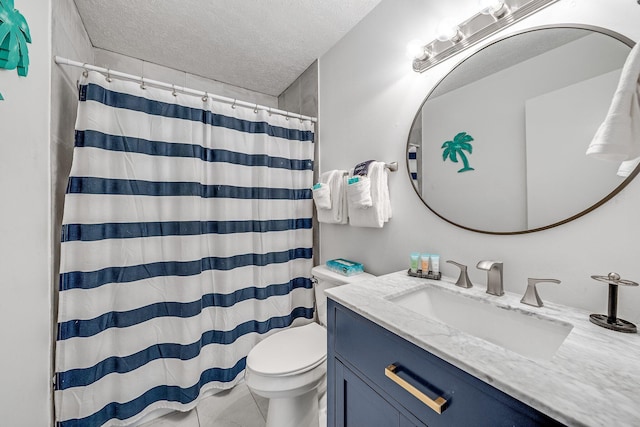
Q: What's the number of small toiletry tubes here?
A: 3